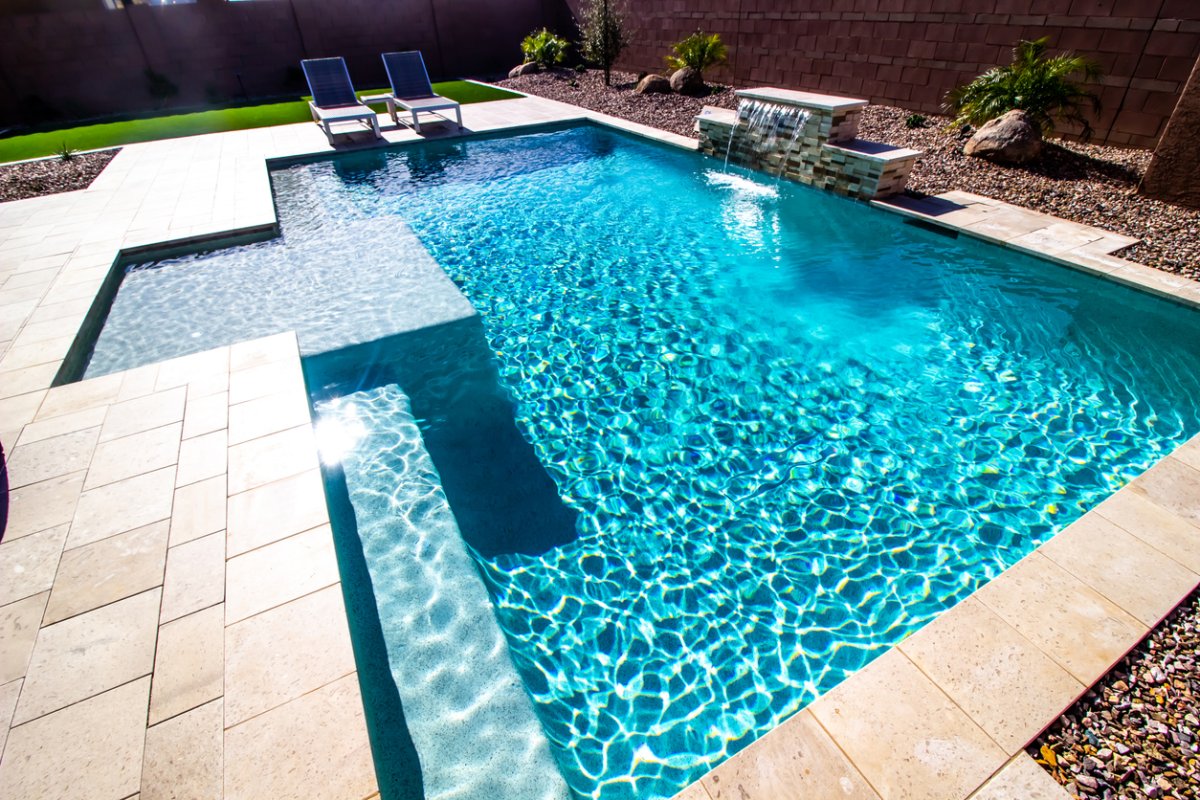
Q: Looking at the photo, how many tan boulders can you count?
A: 4